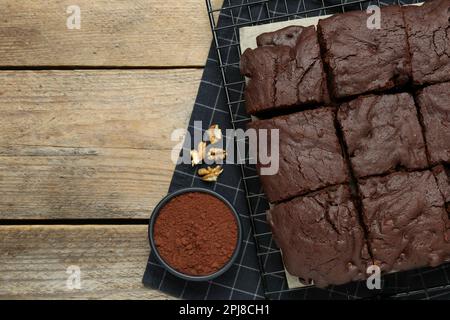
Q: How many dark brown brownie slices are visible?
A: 9